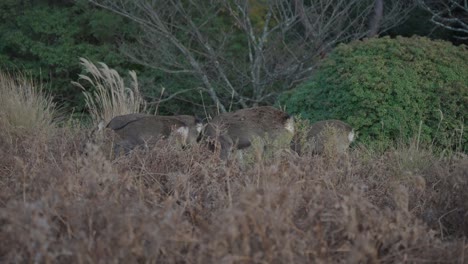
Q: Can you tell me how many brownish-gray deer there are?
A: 4